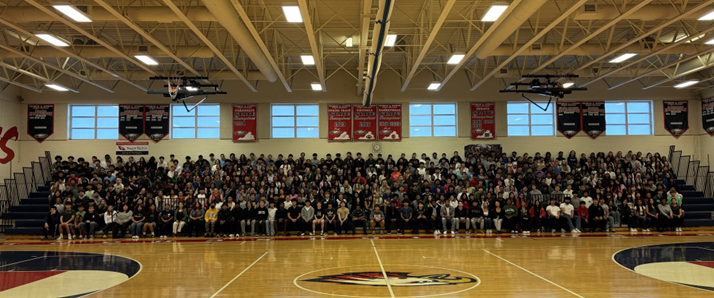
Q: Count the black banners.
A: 7